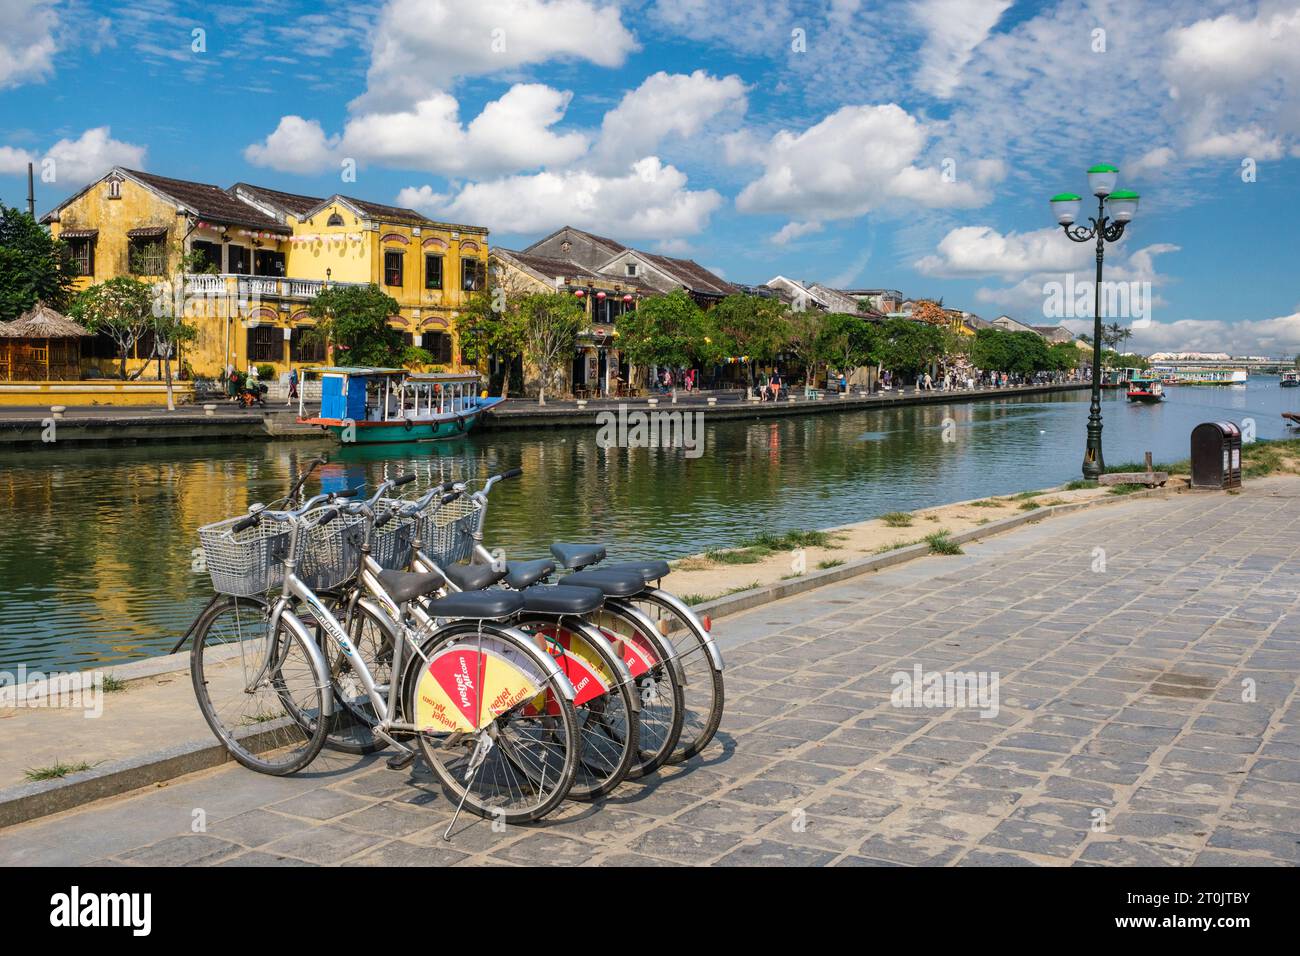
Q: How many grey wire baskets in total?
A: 4